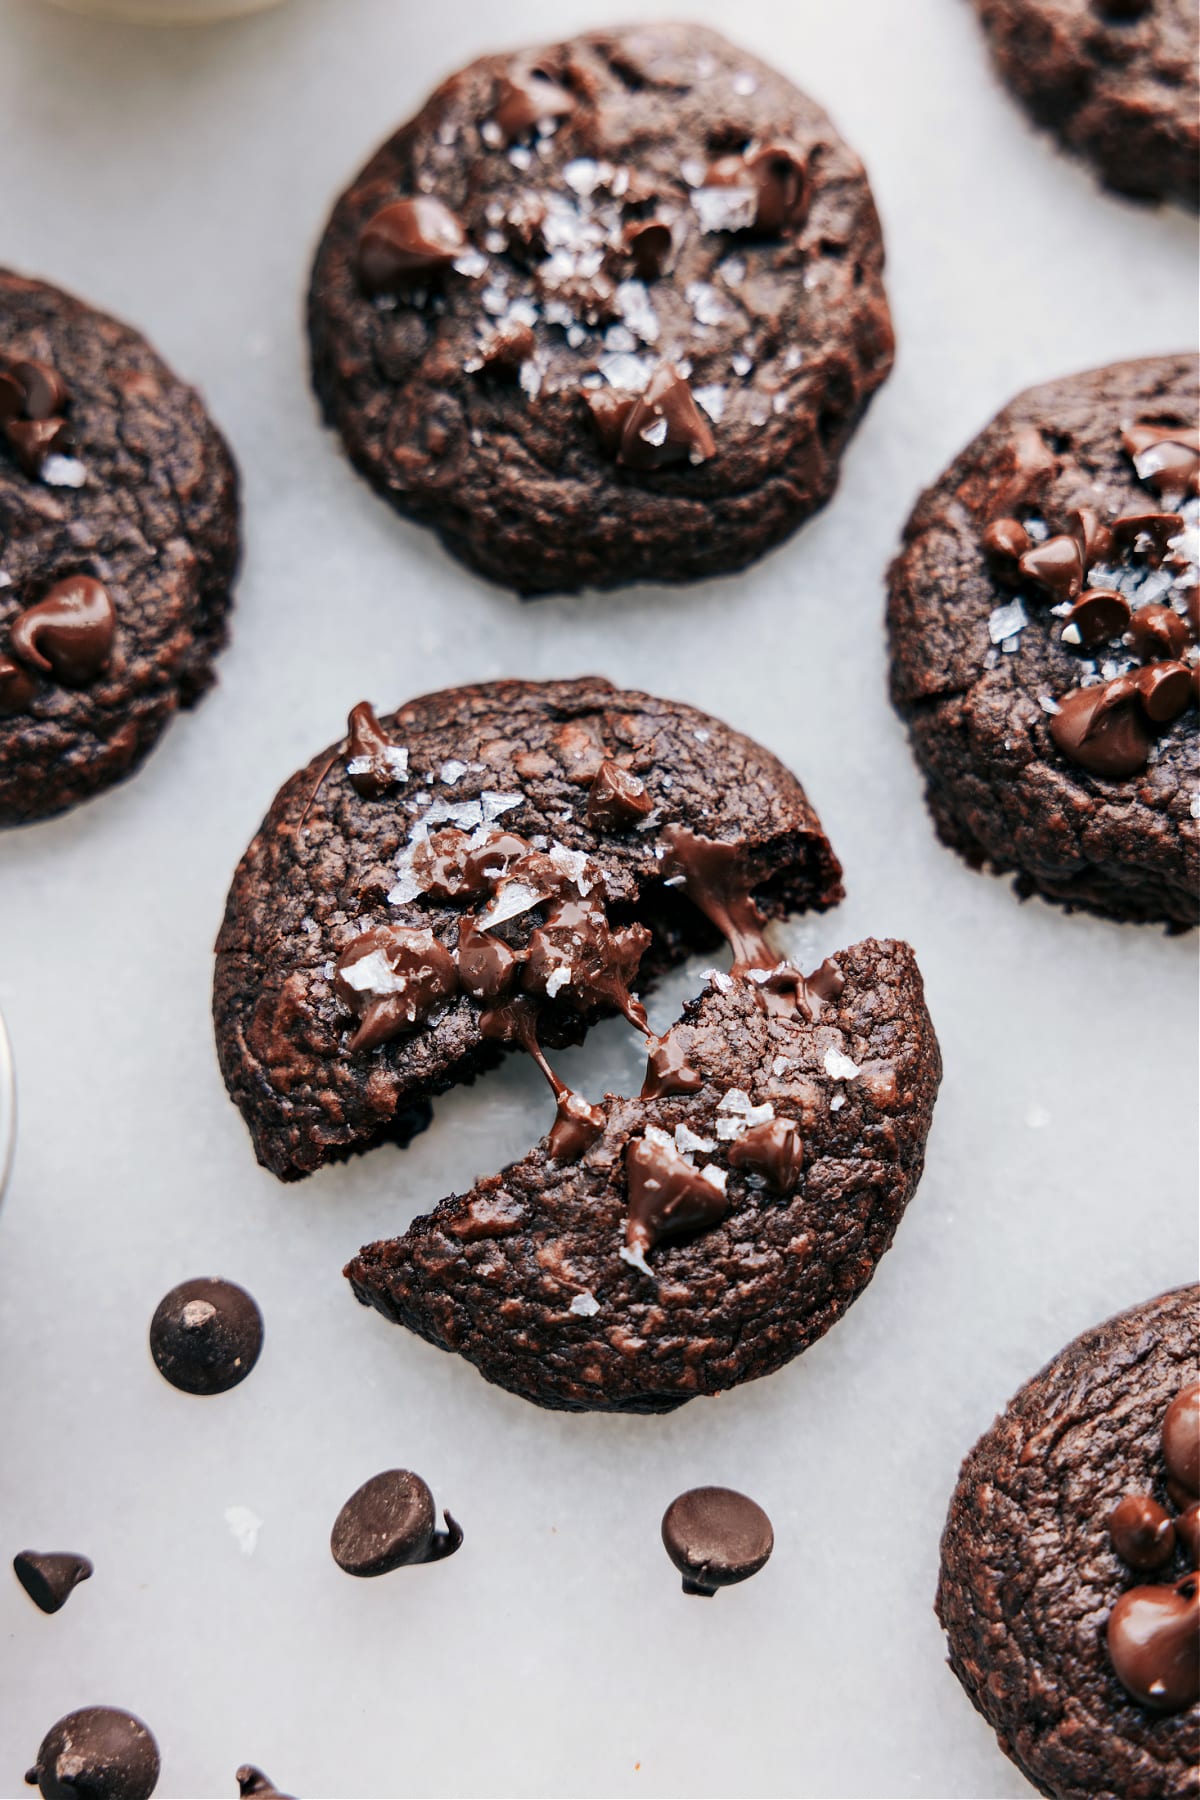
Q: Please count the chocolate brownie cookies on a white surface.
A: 6